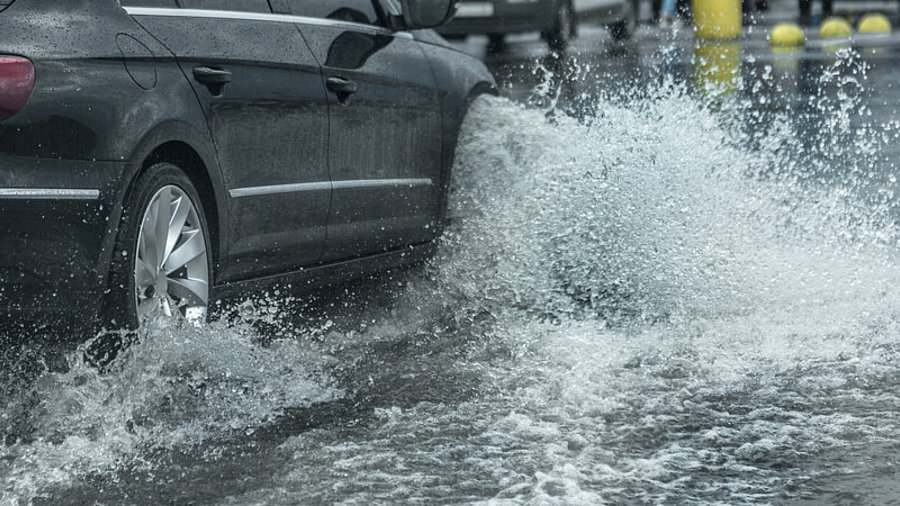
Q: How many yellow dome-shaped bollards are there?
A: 3